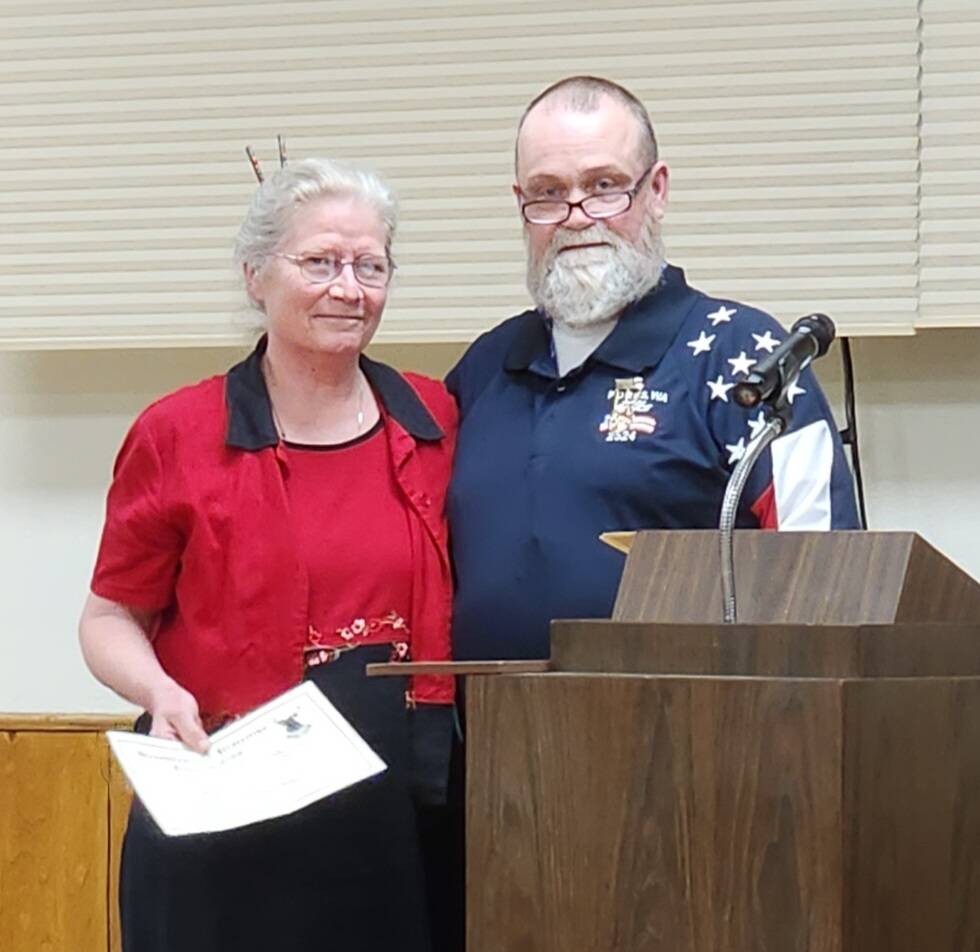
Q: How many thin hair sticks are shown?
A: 2